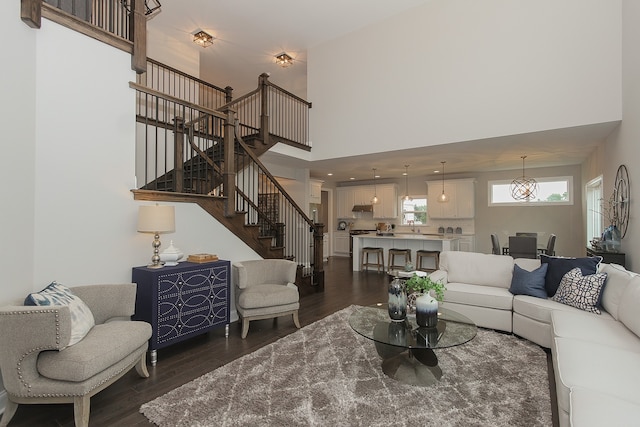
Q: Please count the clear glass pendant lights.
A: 3